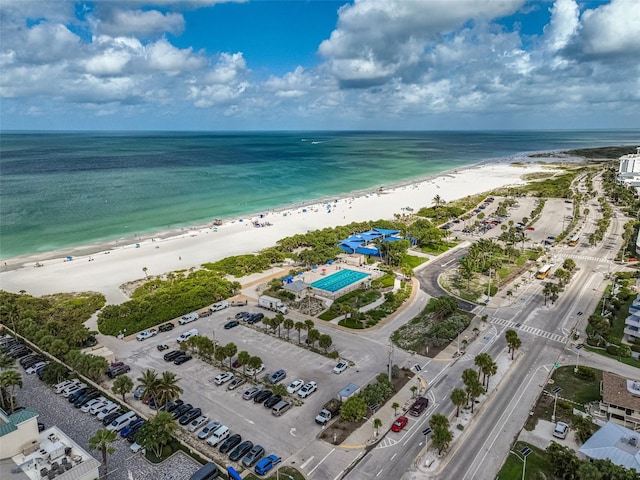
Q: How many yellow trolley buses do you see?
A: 2